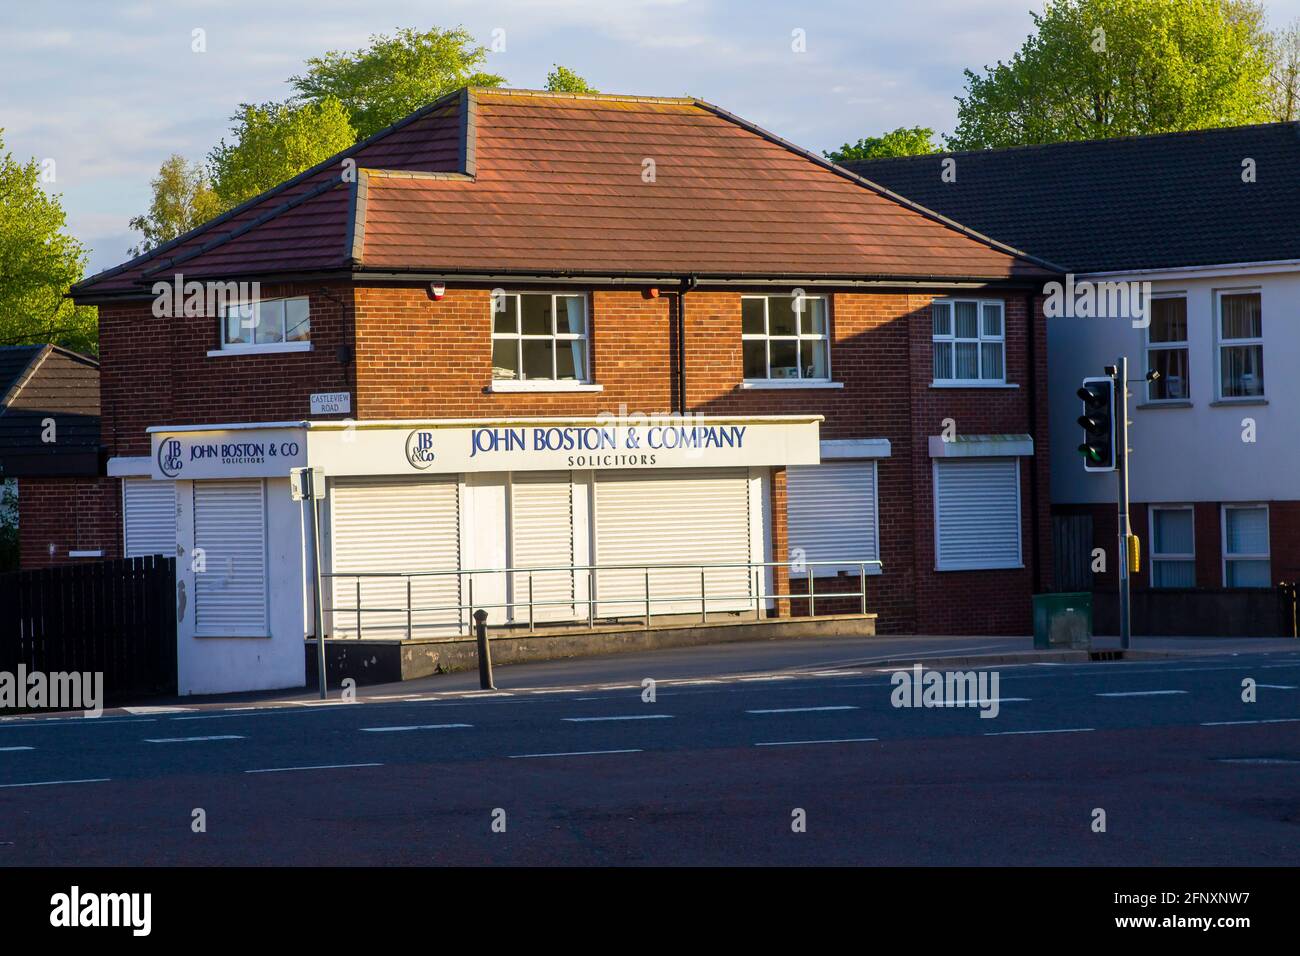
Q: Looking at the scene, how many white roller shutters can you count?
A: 7